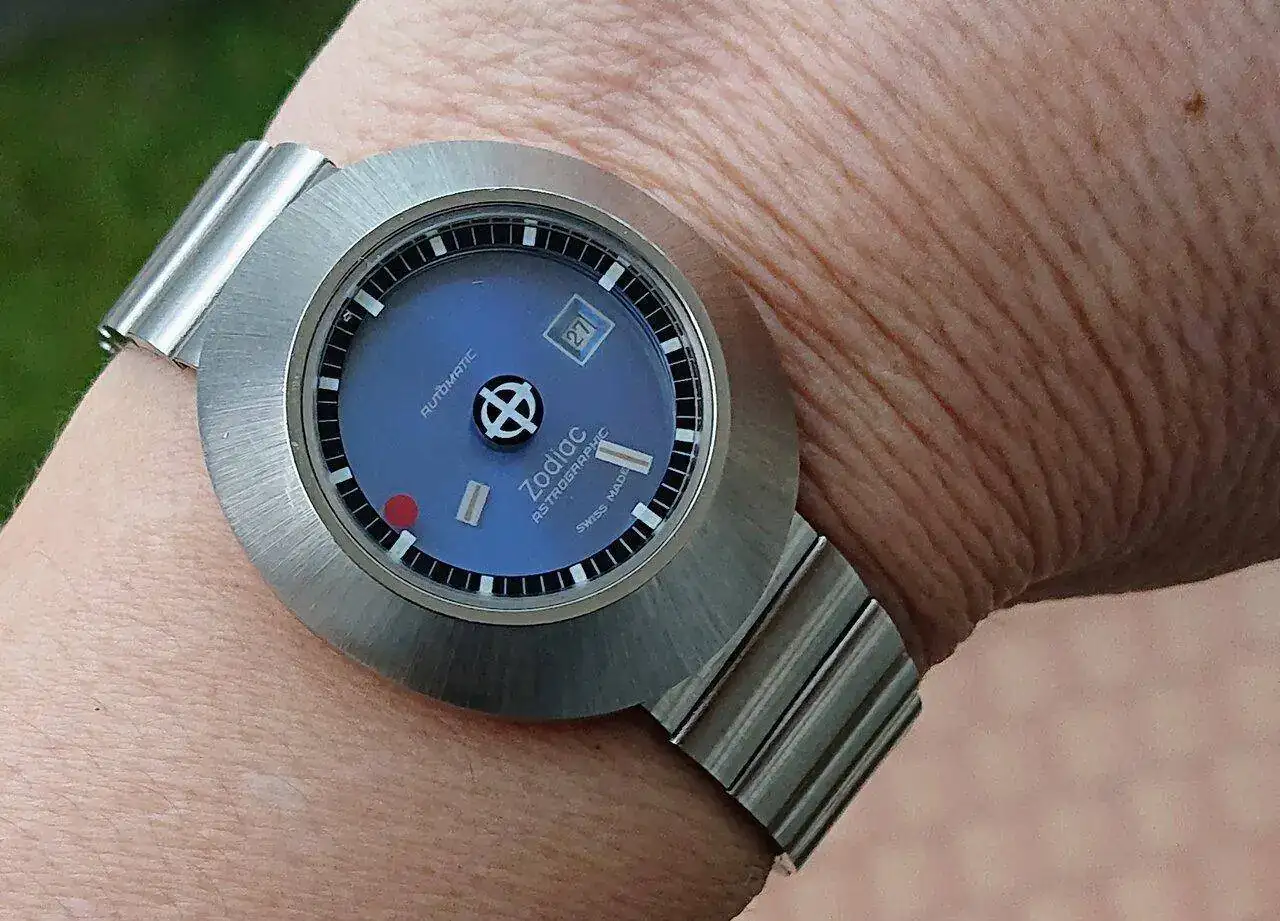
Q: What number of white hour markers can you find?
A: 12